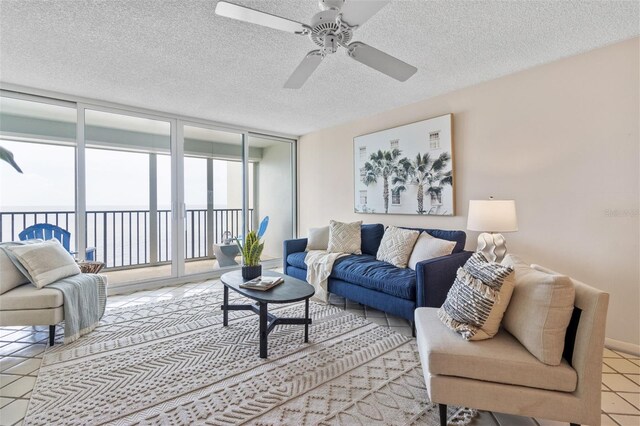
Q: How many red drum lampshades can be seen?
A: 0